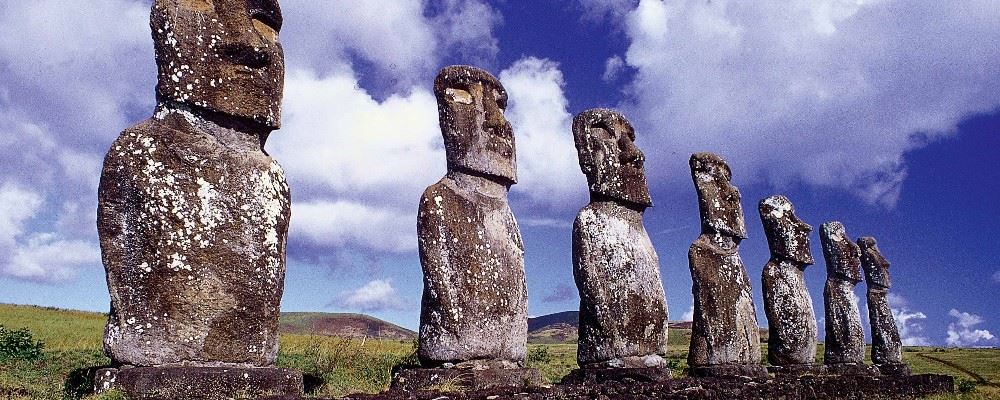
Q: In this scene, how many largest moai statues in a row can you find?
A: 7